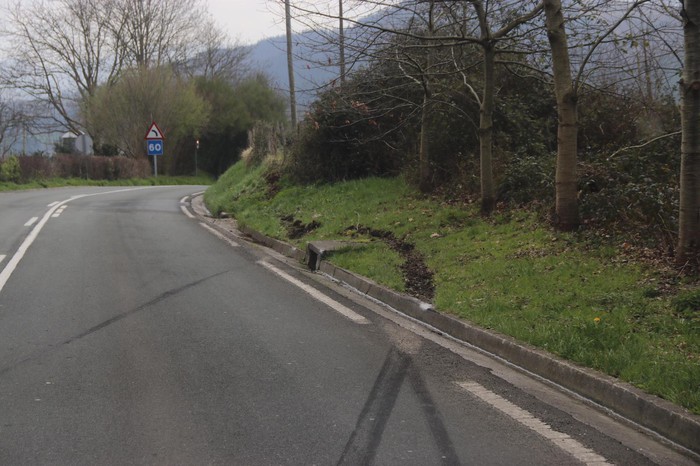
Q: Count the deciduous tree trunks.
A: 4